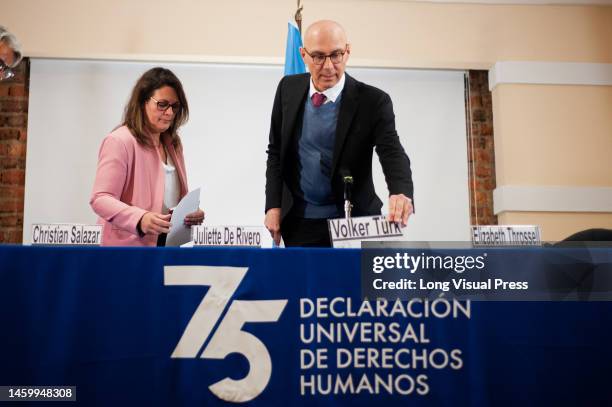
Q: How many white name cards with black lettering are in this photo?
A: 4